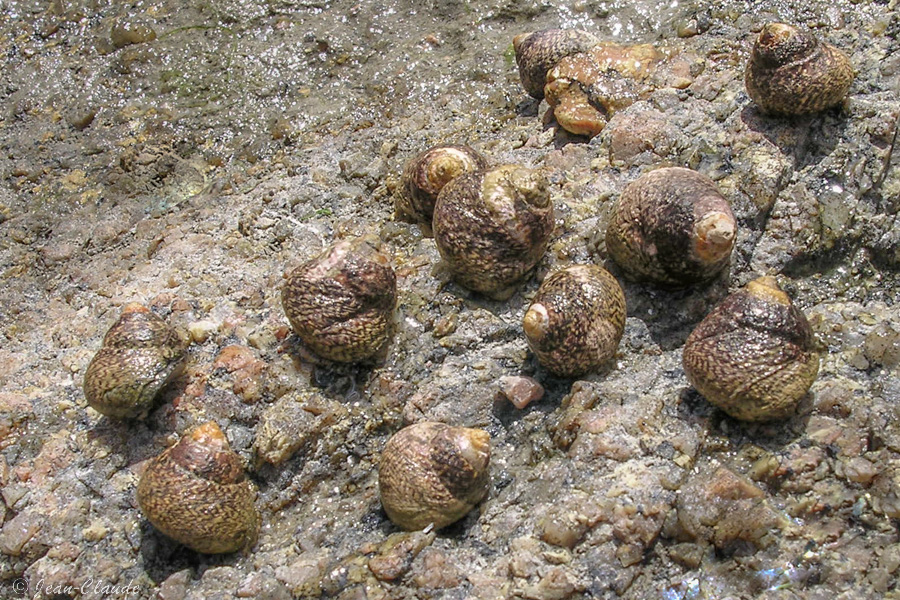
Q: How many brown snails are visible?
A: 11